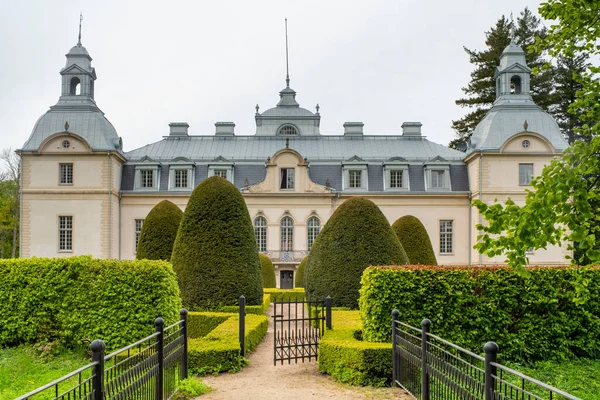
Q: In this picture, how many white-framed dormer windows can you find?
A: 6